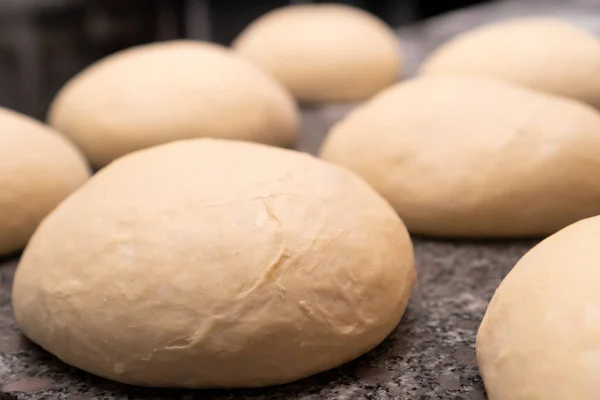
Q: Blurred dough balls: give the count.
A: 5